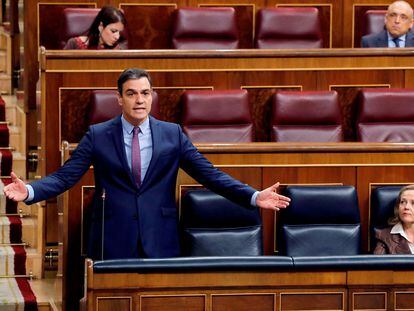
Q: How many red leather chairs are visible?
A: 8